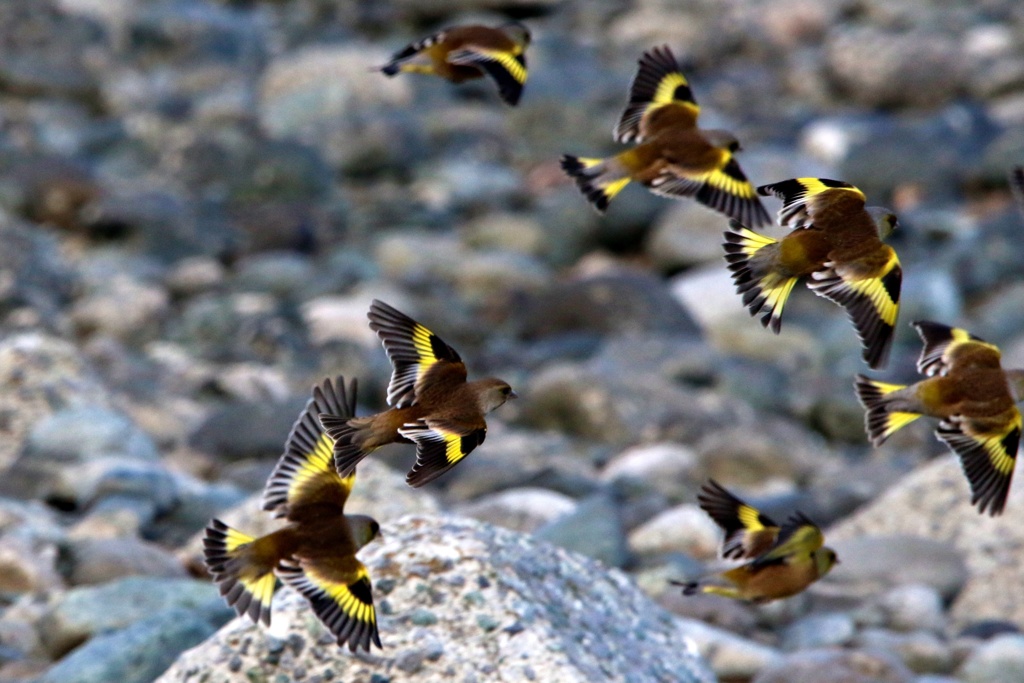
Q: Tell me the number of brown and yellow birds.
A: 7